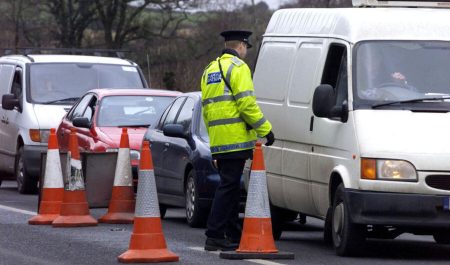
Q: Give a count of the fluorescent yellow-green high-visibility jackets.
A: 1